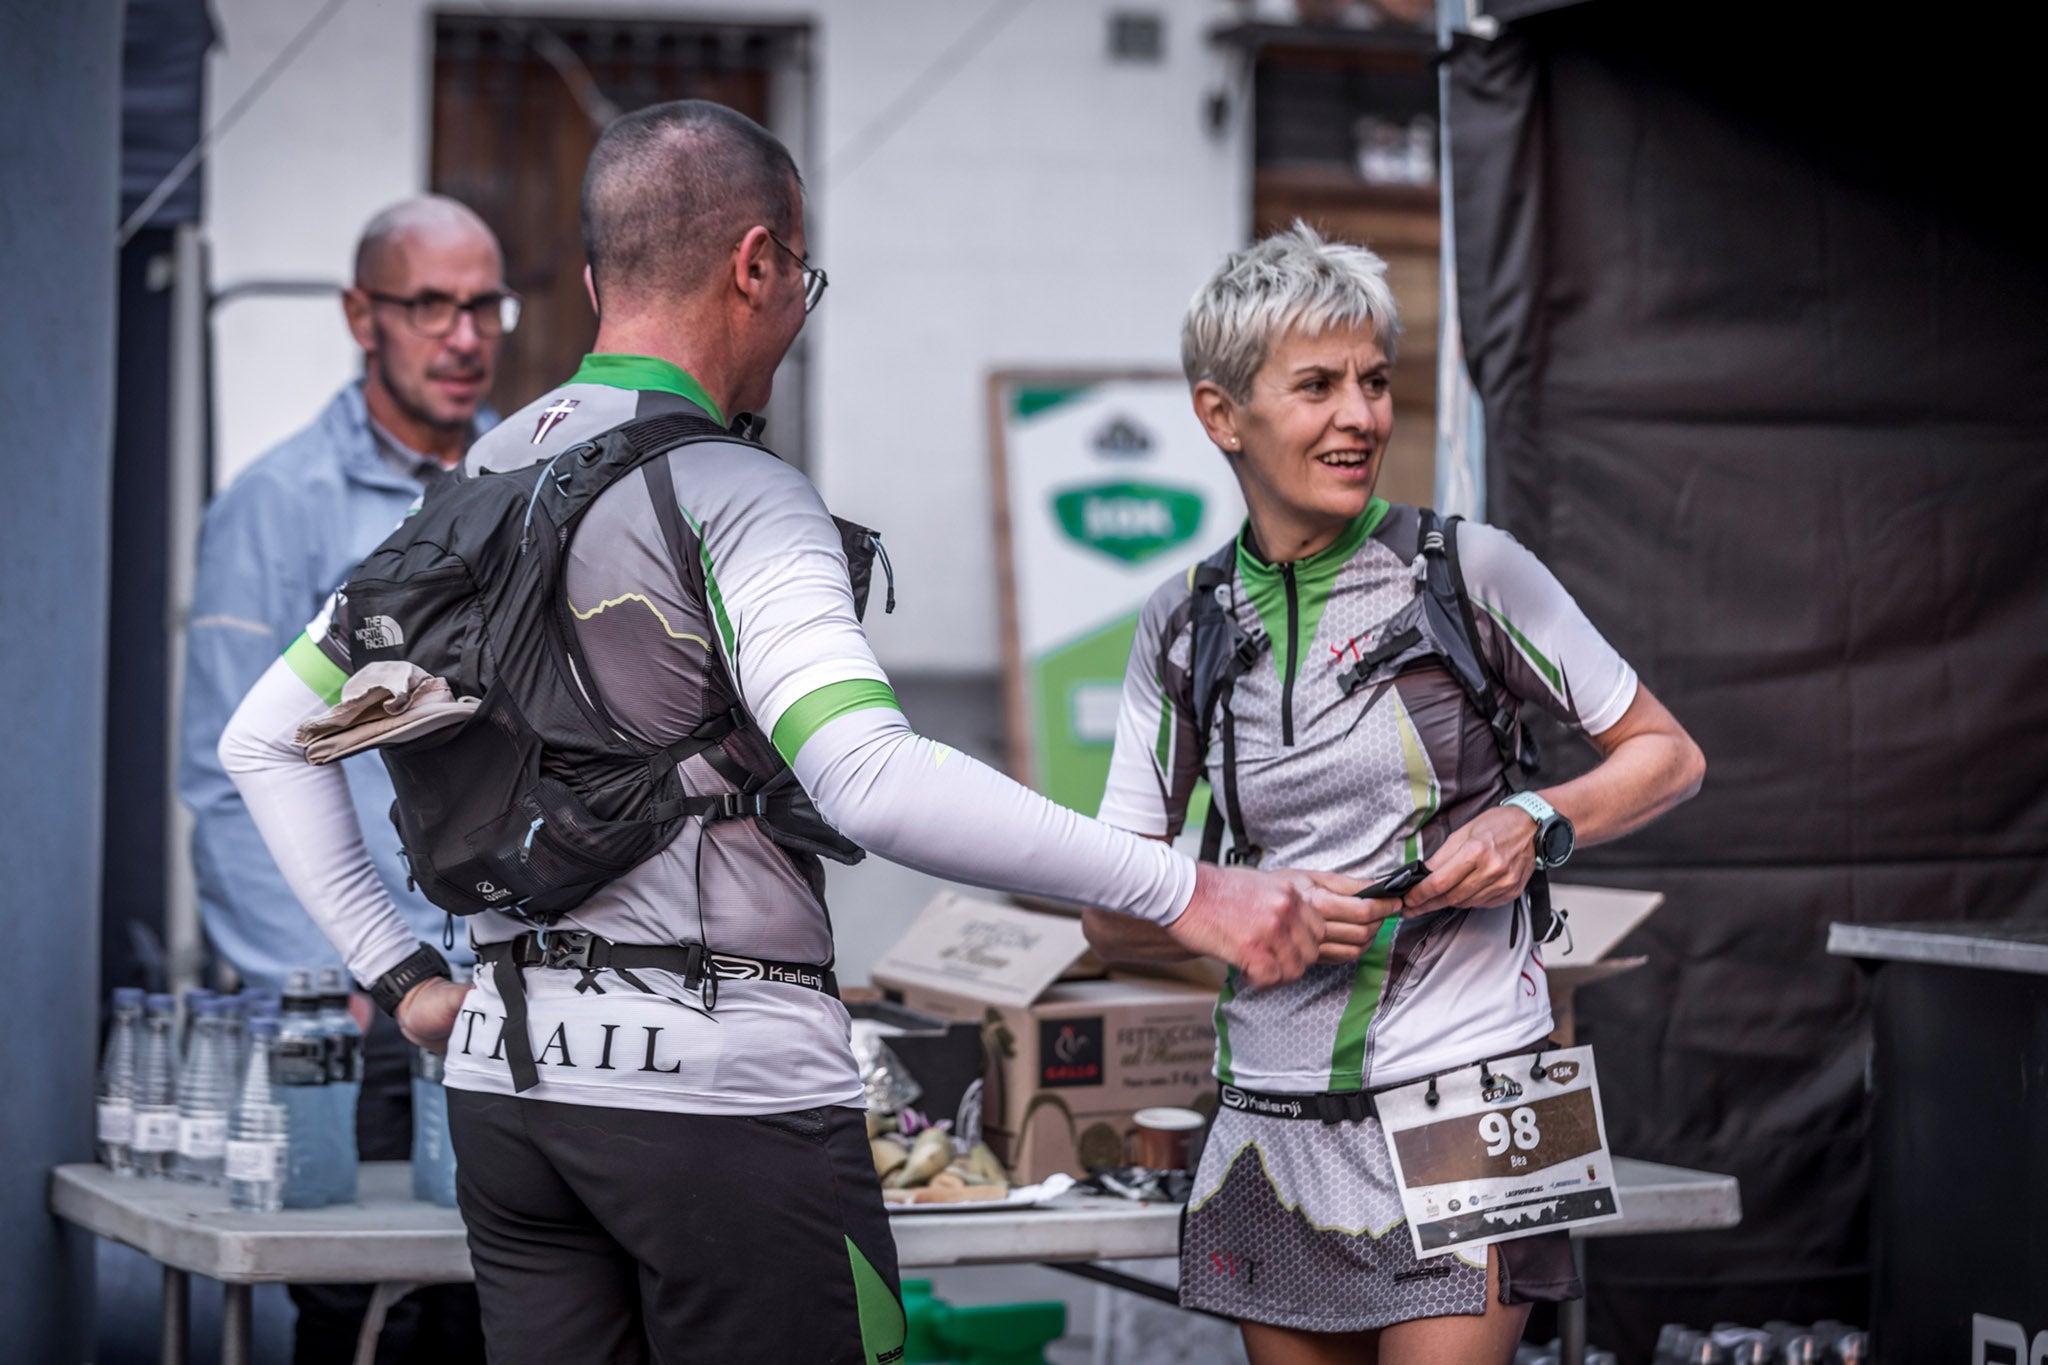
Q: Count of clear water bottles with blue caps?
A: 8